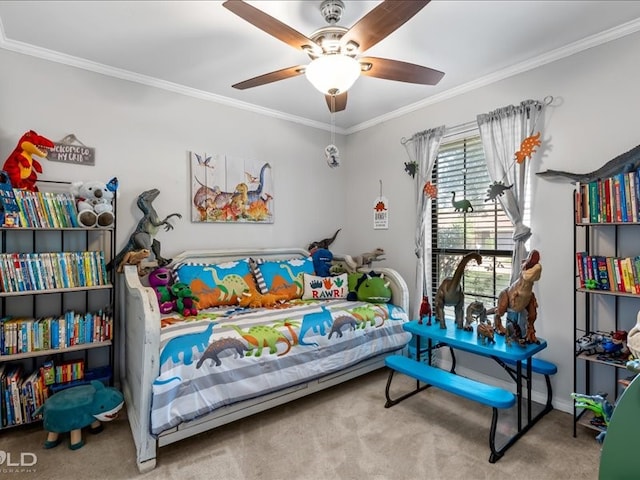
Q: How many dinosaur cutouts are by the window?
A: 5